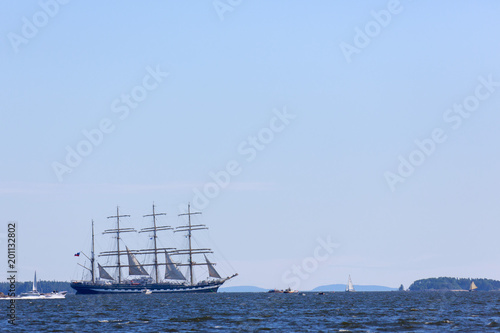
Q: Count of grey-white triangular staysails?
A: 4